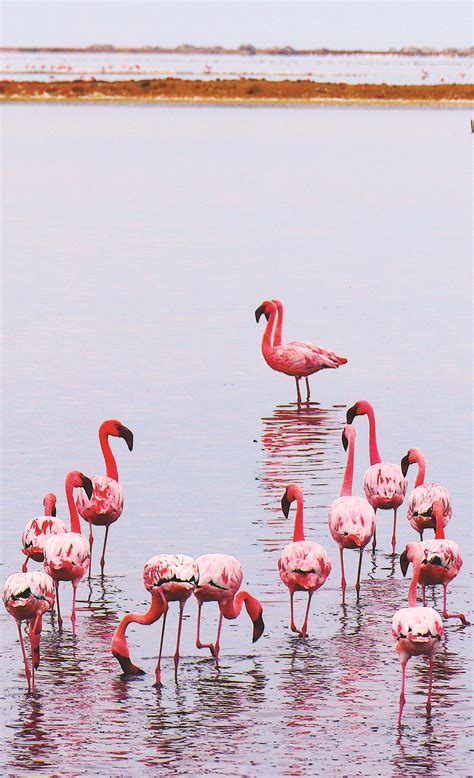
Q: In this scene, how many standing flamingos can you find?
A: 14